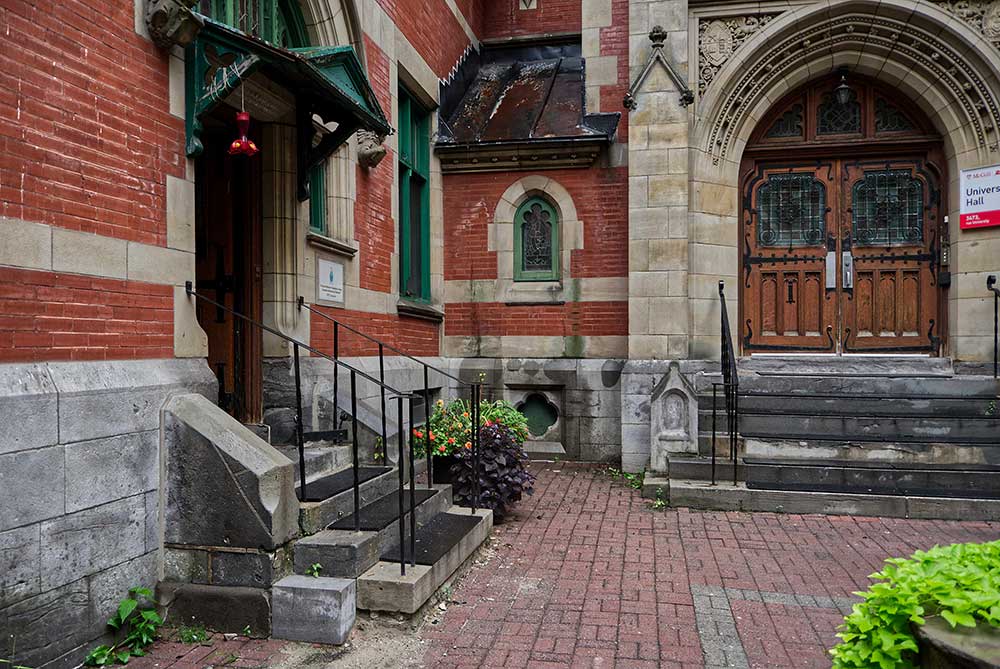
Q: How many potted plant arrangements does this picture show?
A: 2